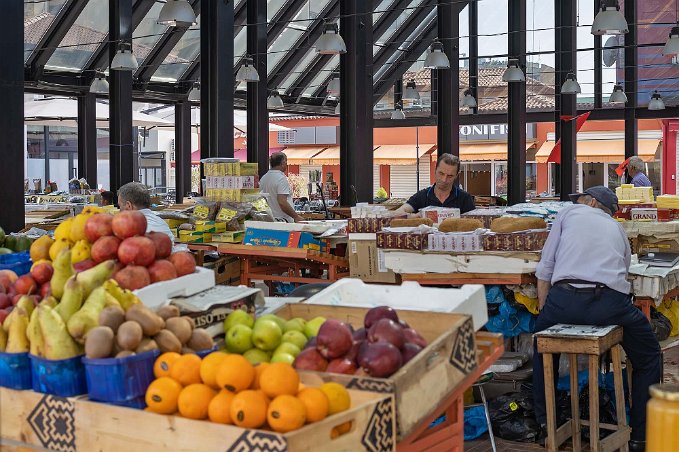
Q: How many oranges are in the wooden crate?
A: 13